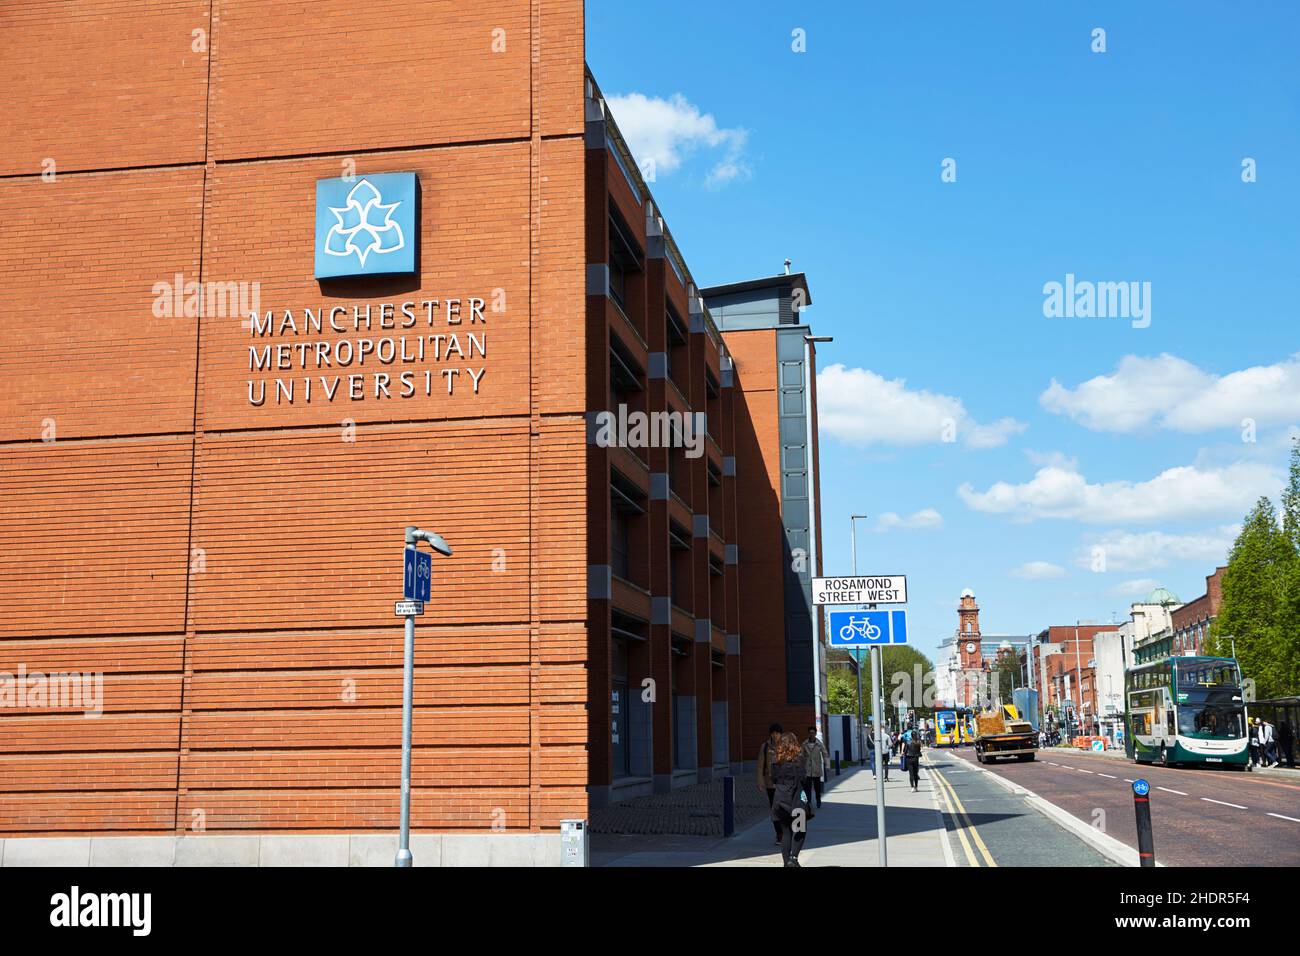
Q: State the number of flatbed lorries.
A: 1